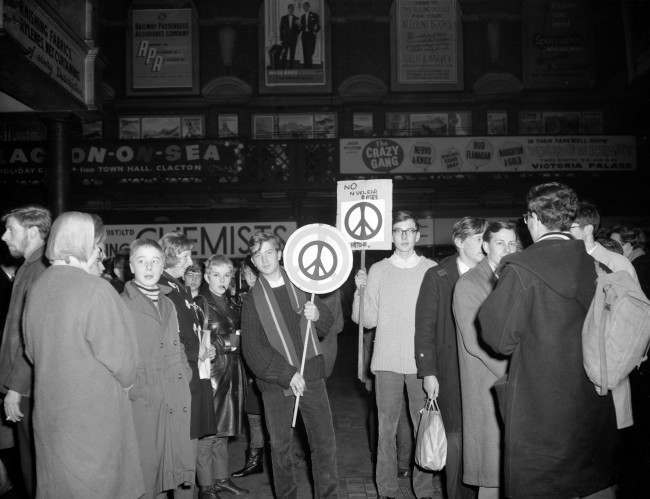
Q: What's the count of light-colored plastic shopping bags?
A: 1